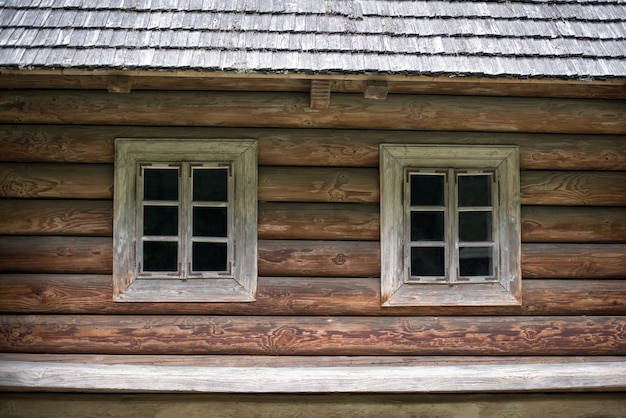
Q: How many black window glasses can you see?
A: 12